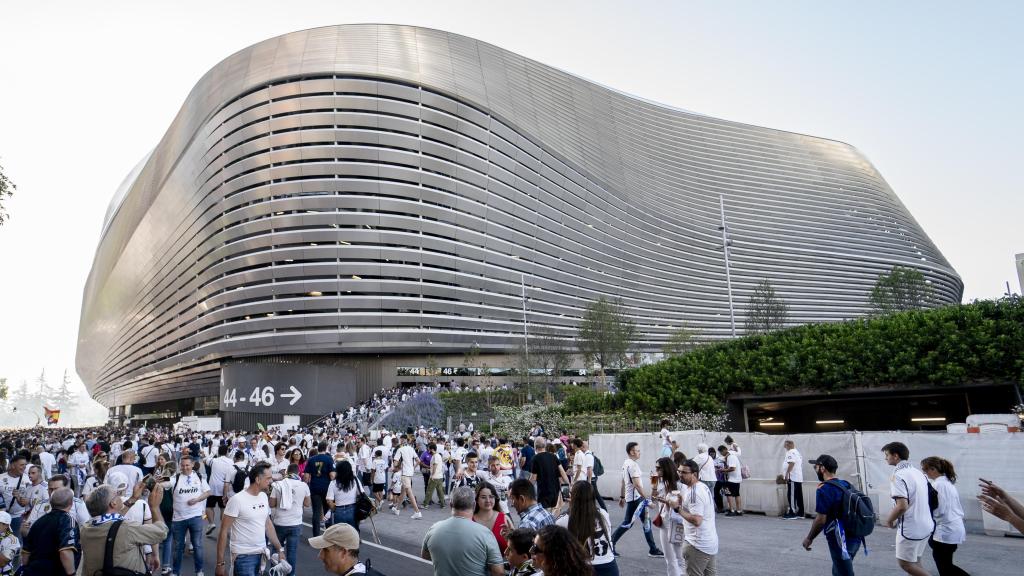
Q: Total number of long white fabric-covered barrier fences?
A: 1